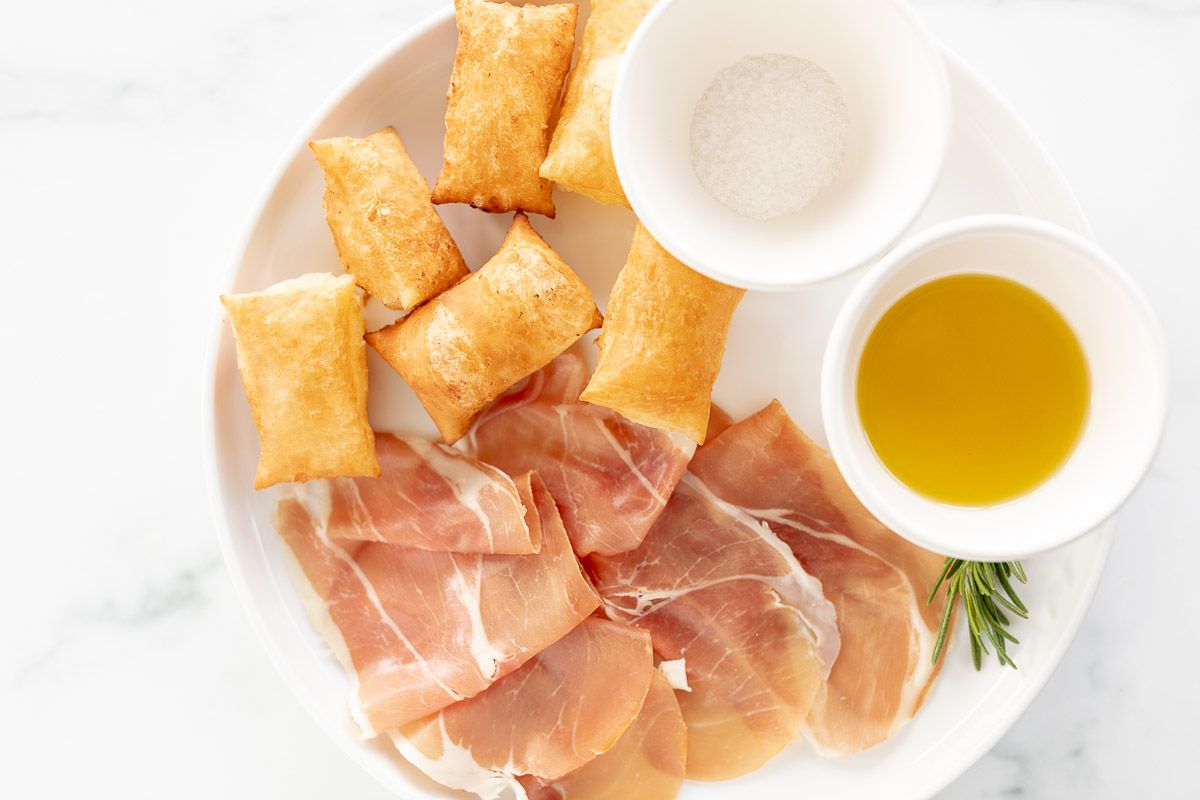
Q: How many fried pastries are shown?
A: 6